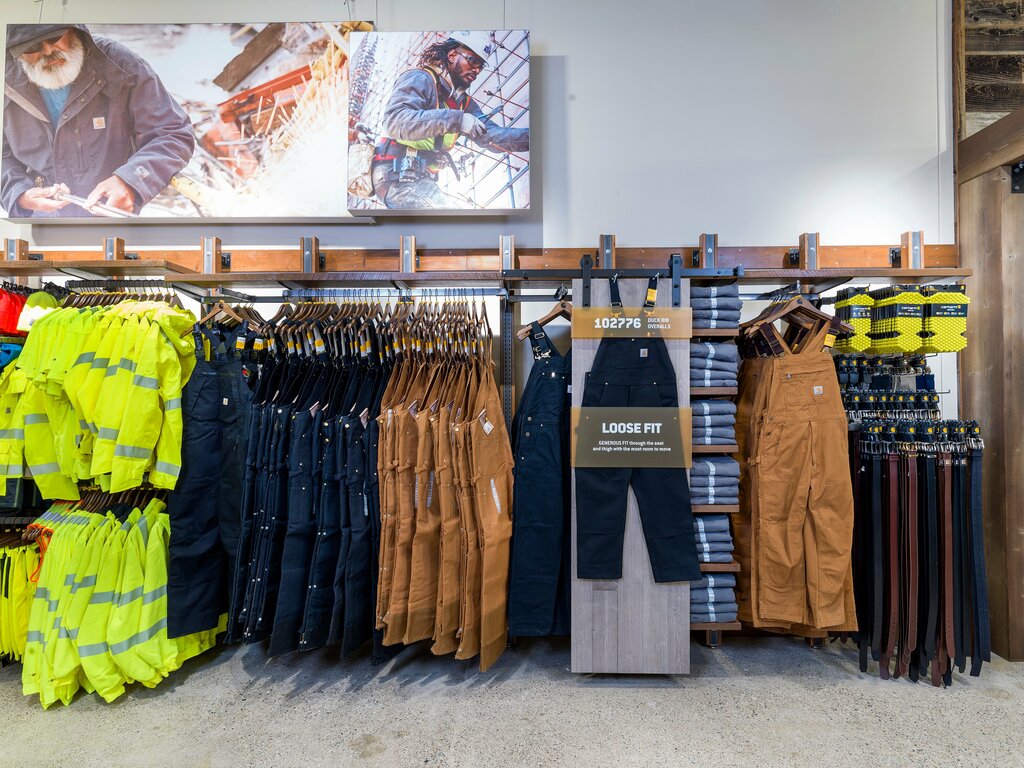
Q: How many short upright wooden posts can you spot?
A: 10